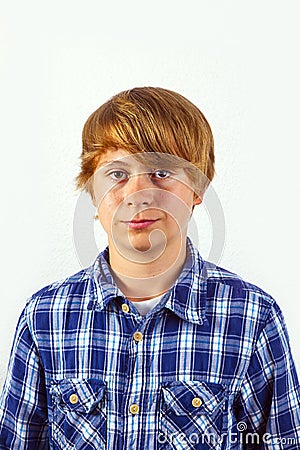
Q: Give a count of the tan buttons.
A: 5